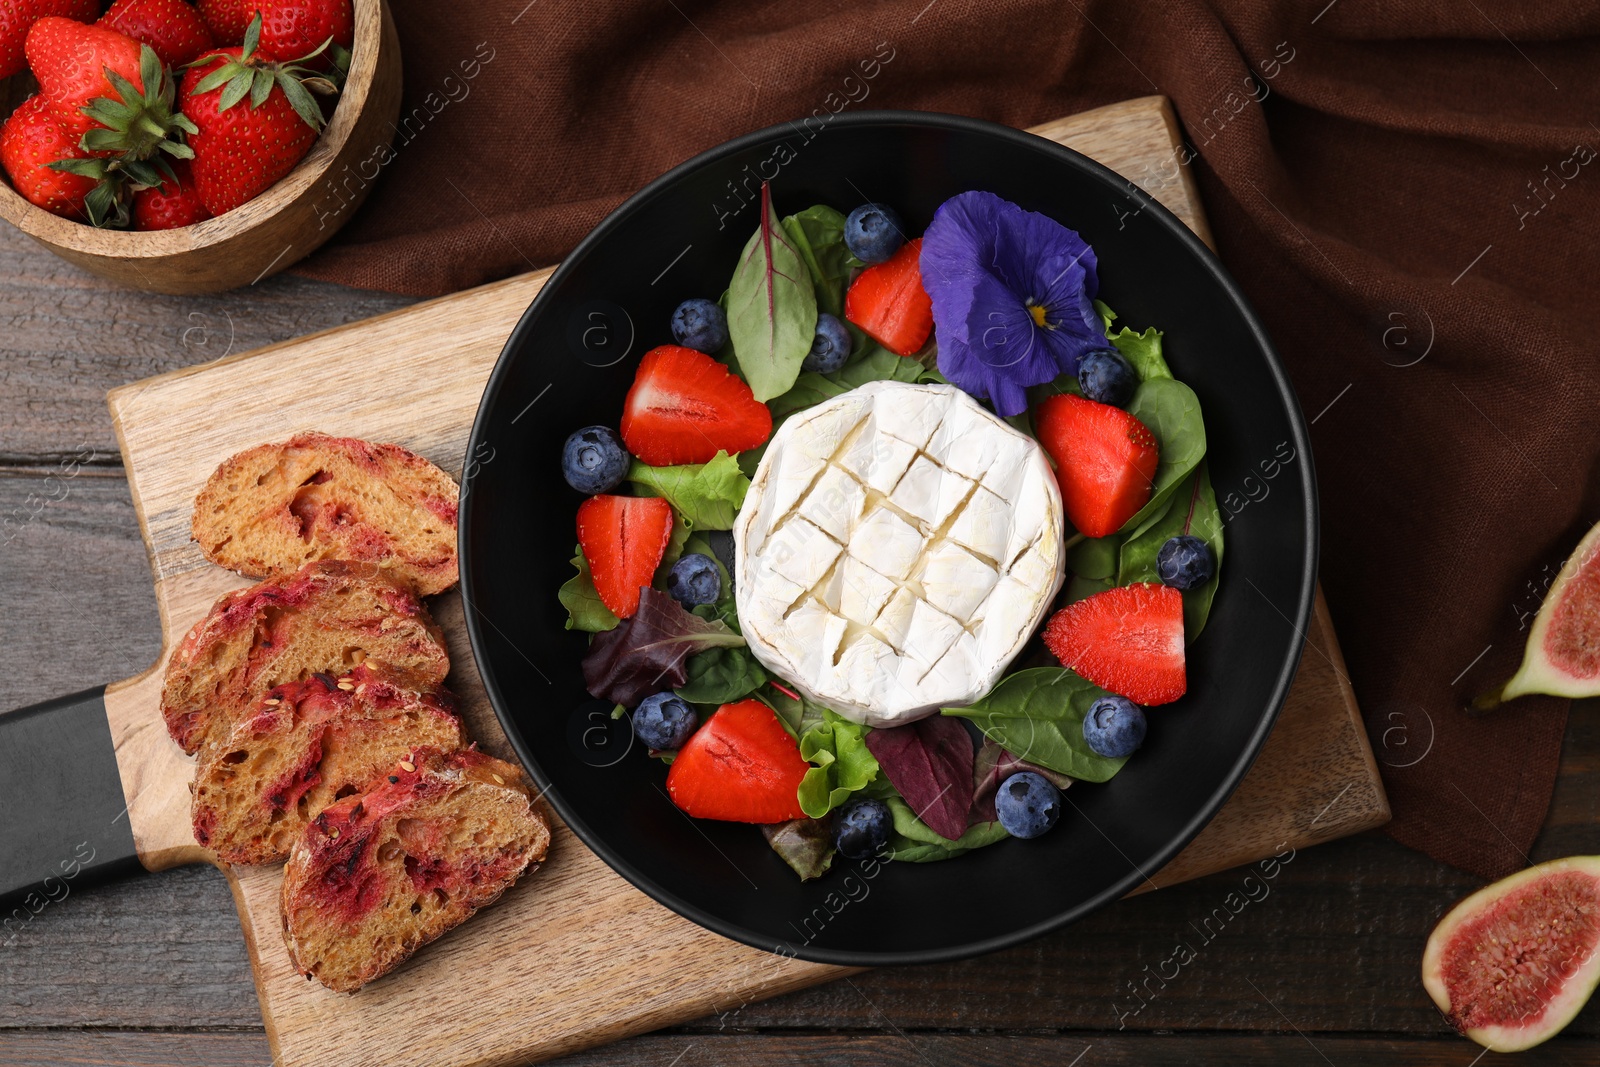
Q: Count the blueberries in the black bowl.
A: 11